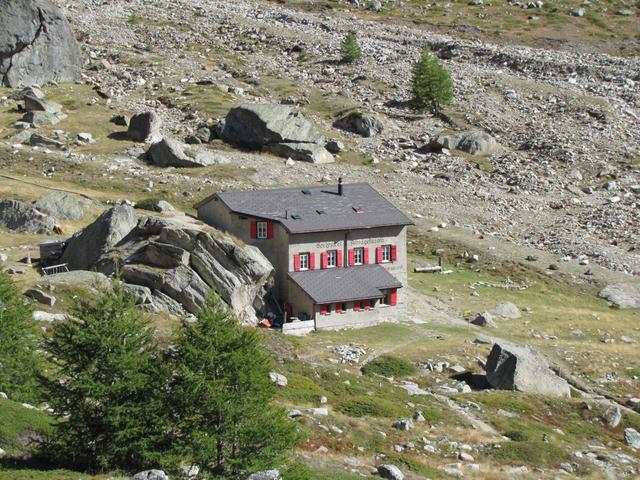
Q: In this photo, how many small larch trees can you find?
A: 2